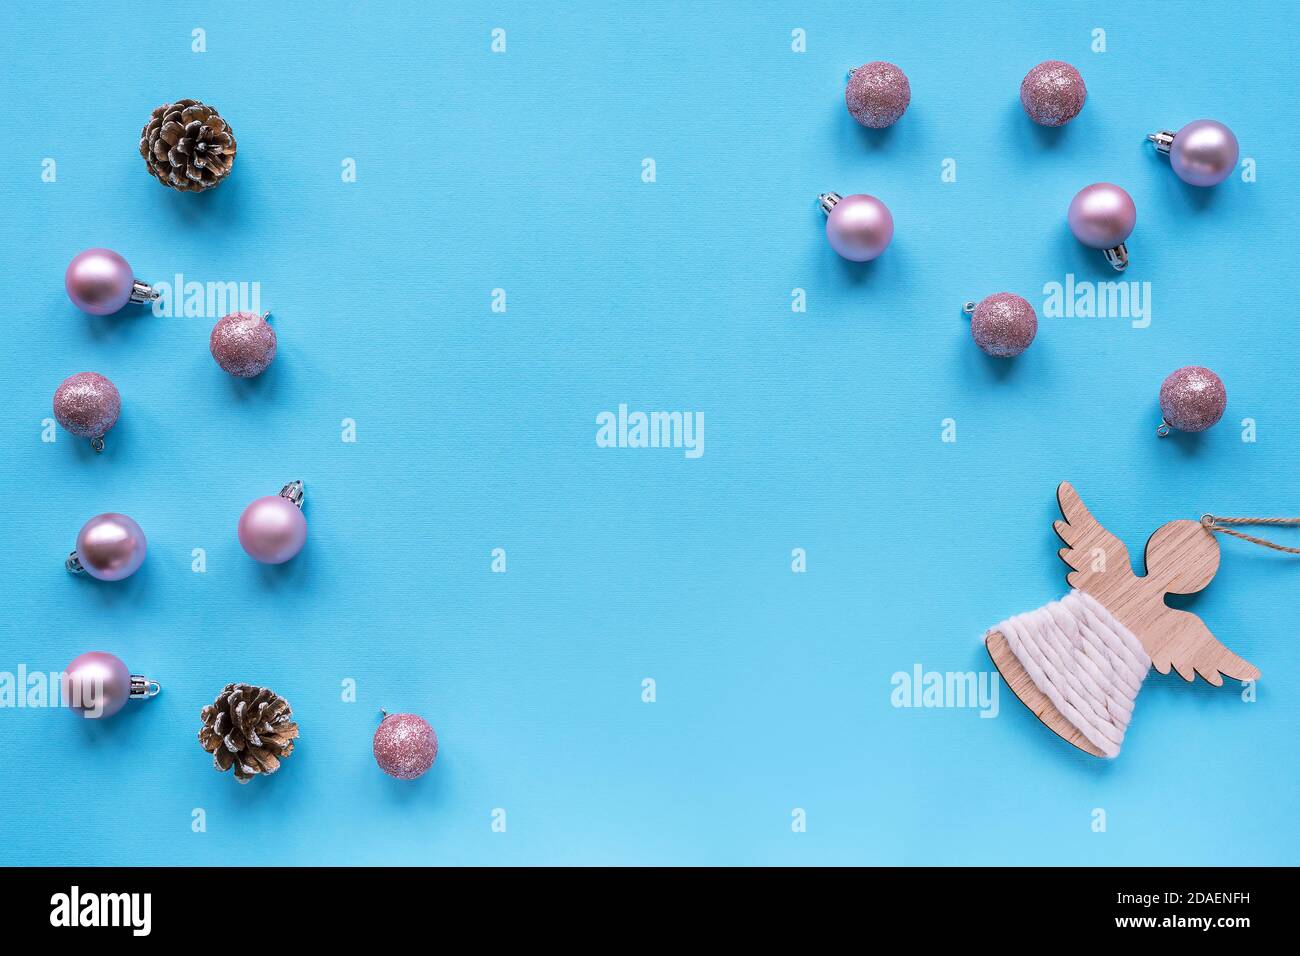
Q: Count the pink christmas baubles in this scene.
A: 14